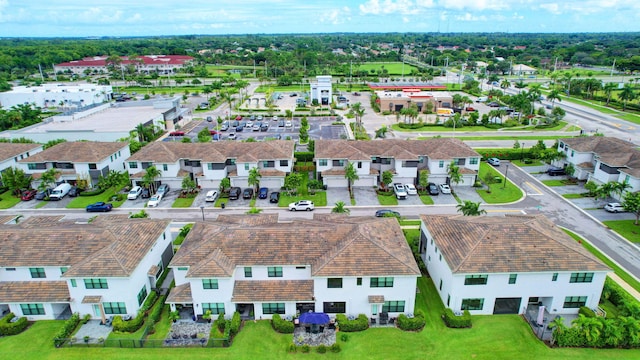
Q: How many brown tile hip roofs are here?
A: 8